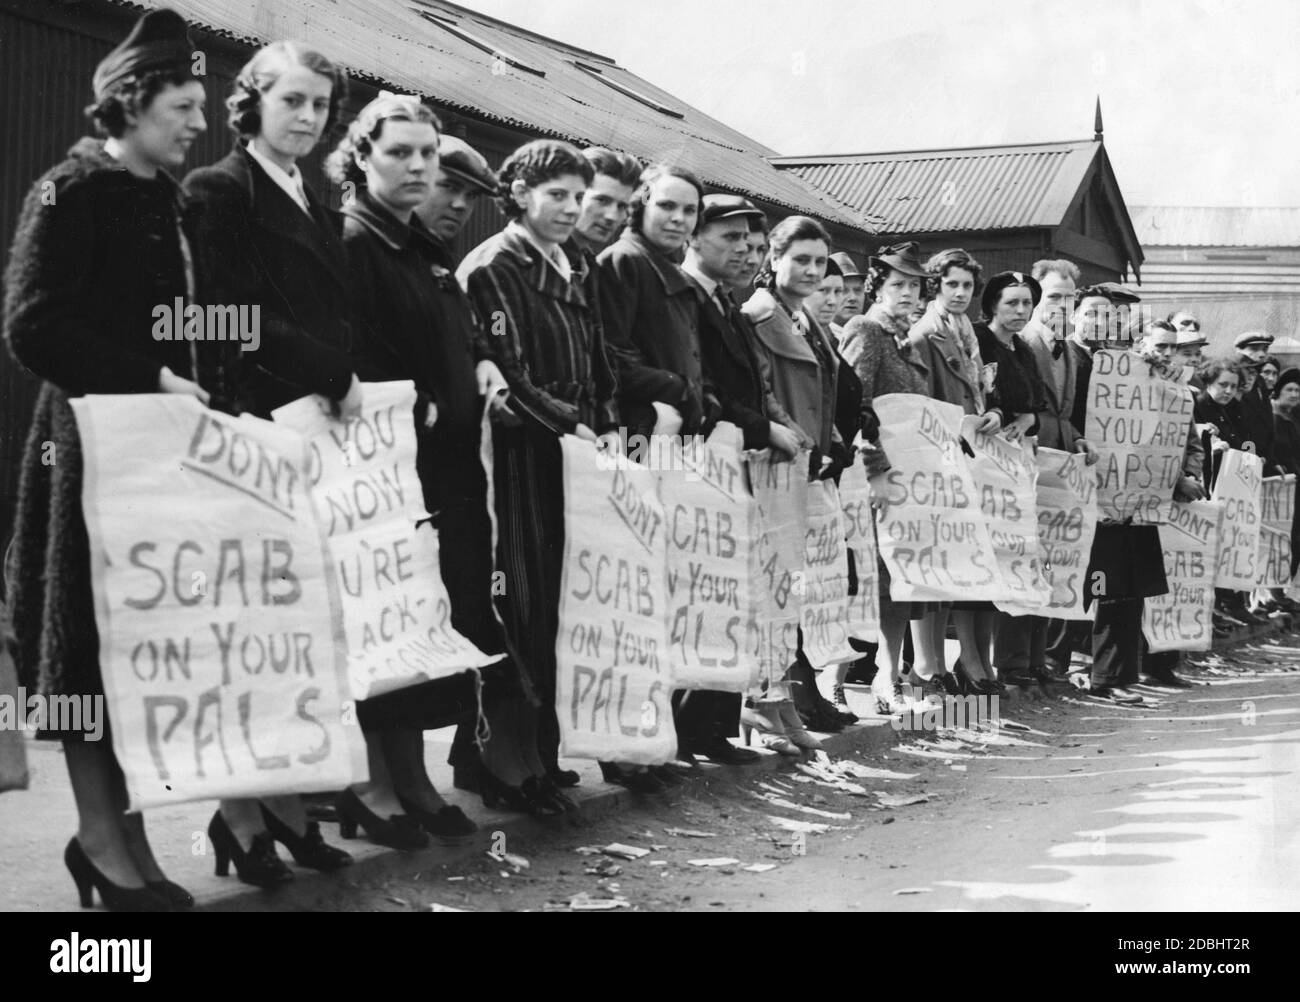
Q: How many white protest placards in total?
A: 14